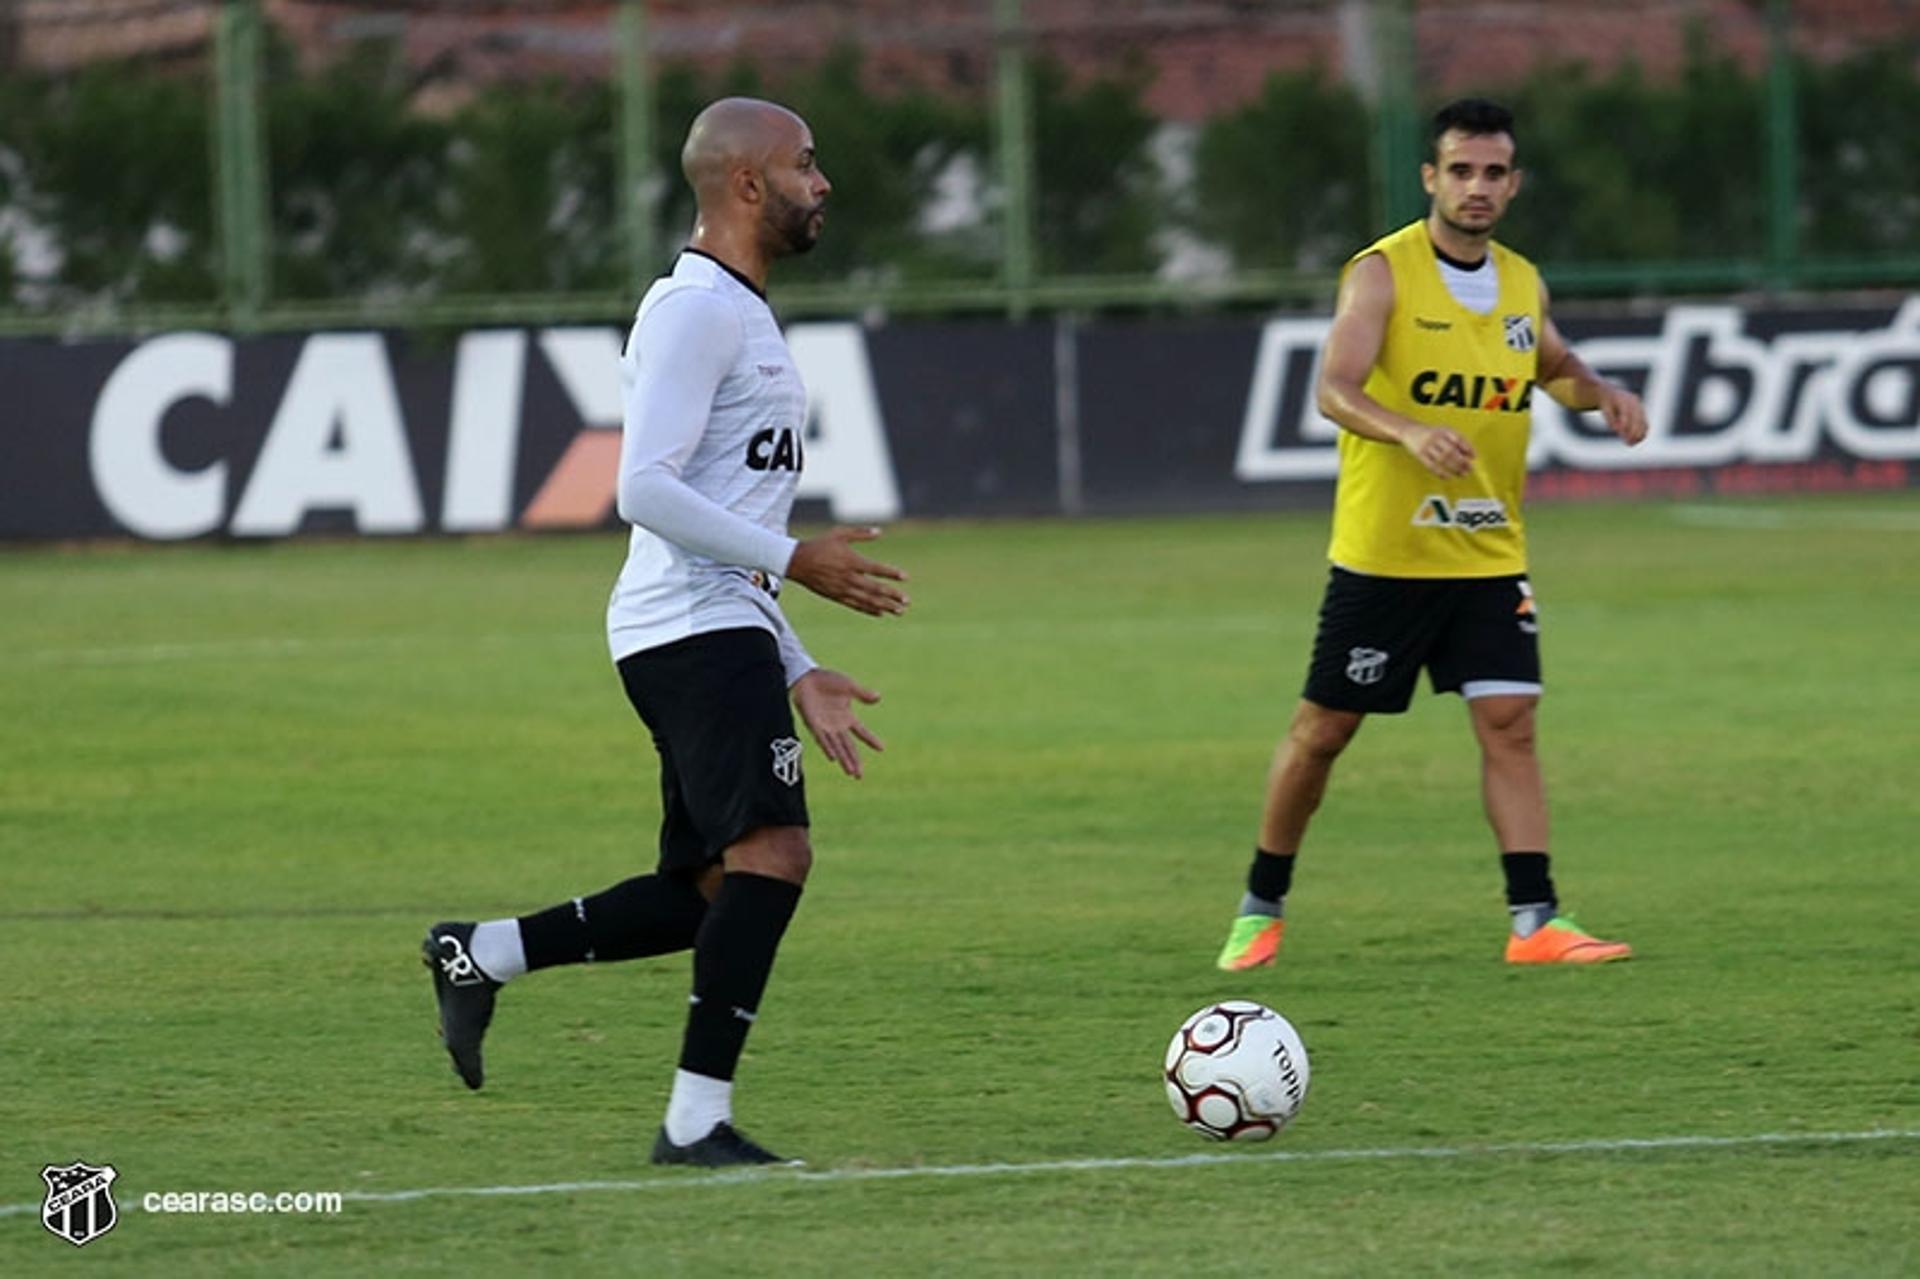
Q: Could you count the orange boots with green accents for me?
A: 2